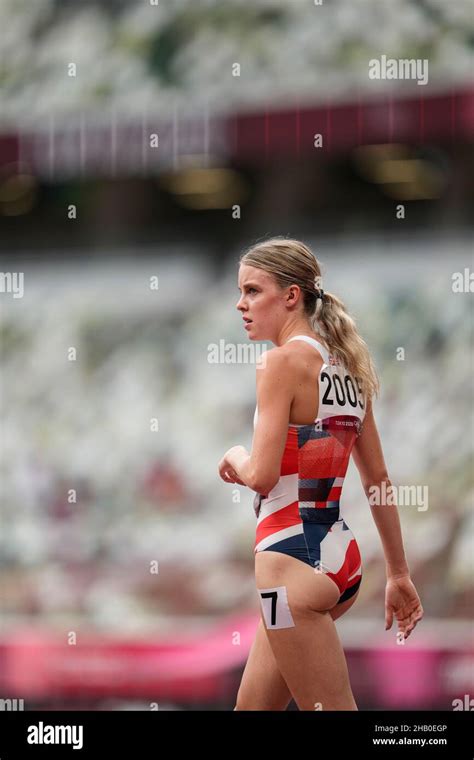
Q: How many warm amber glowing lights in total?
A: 3